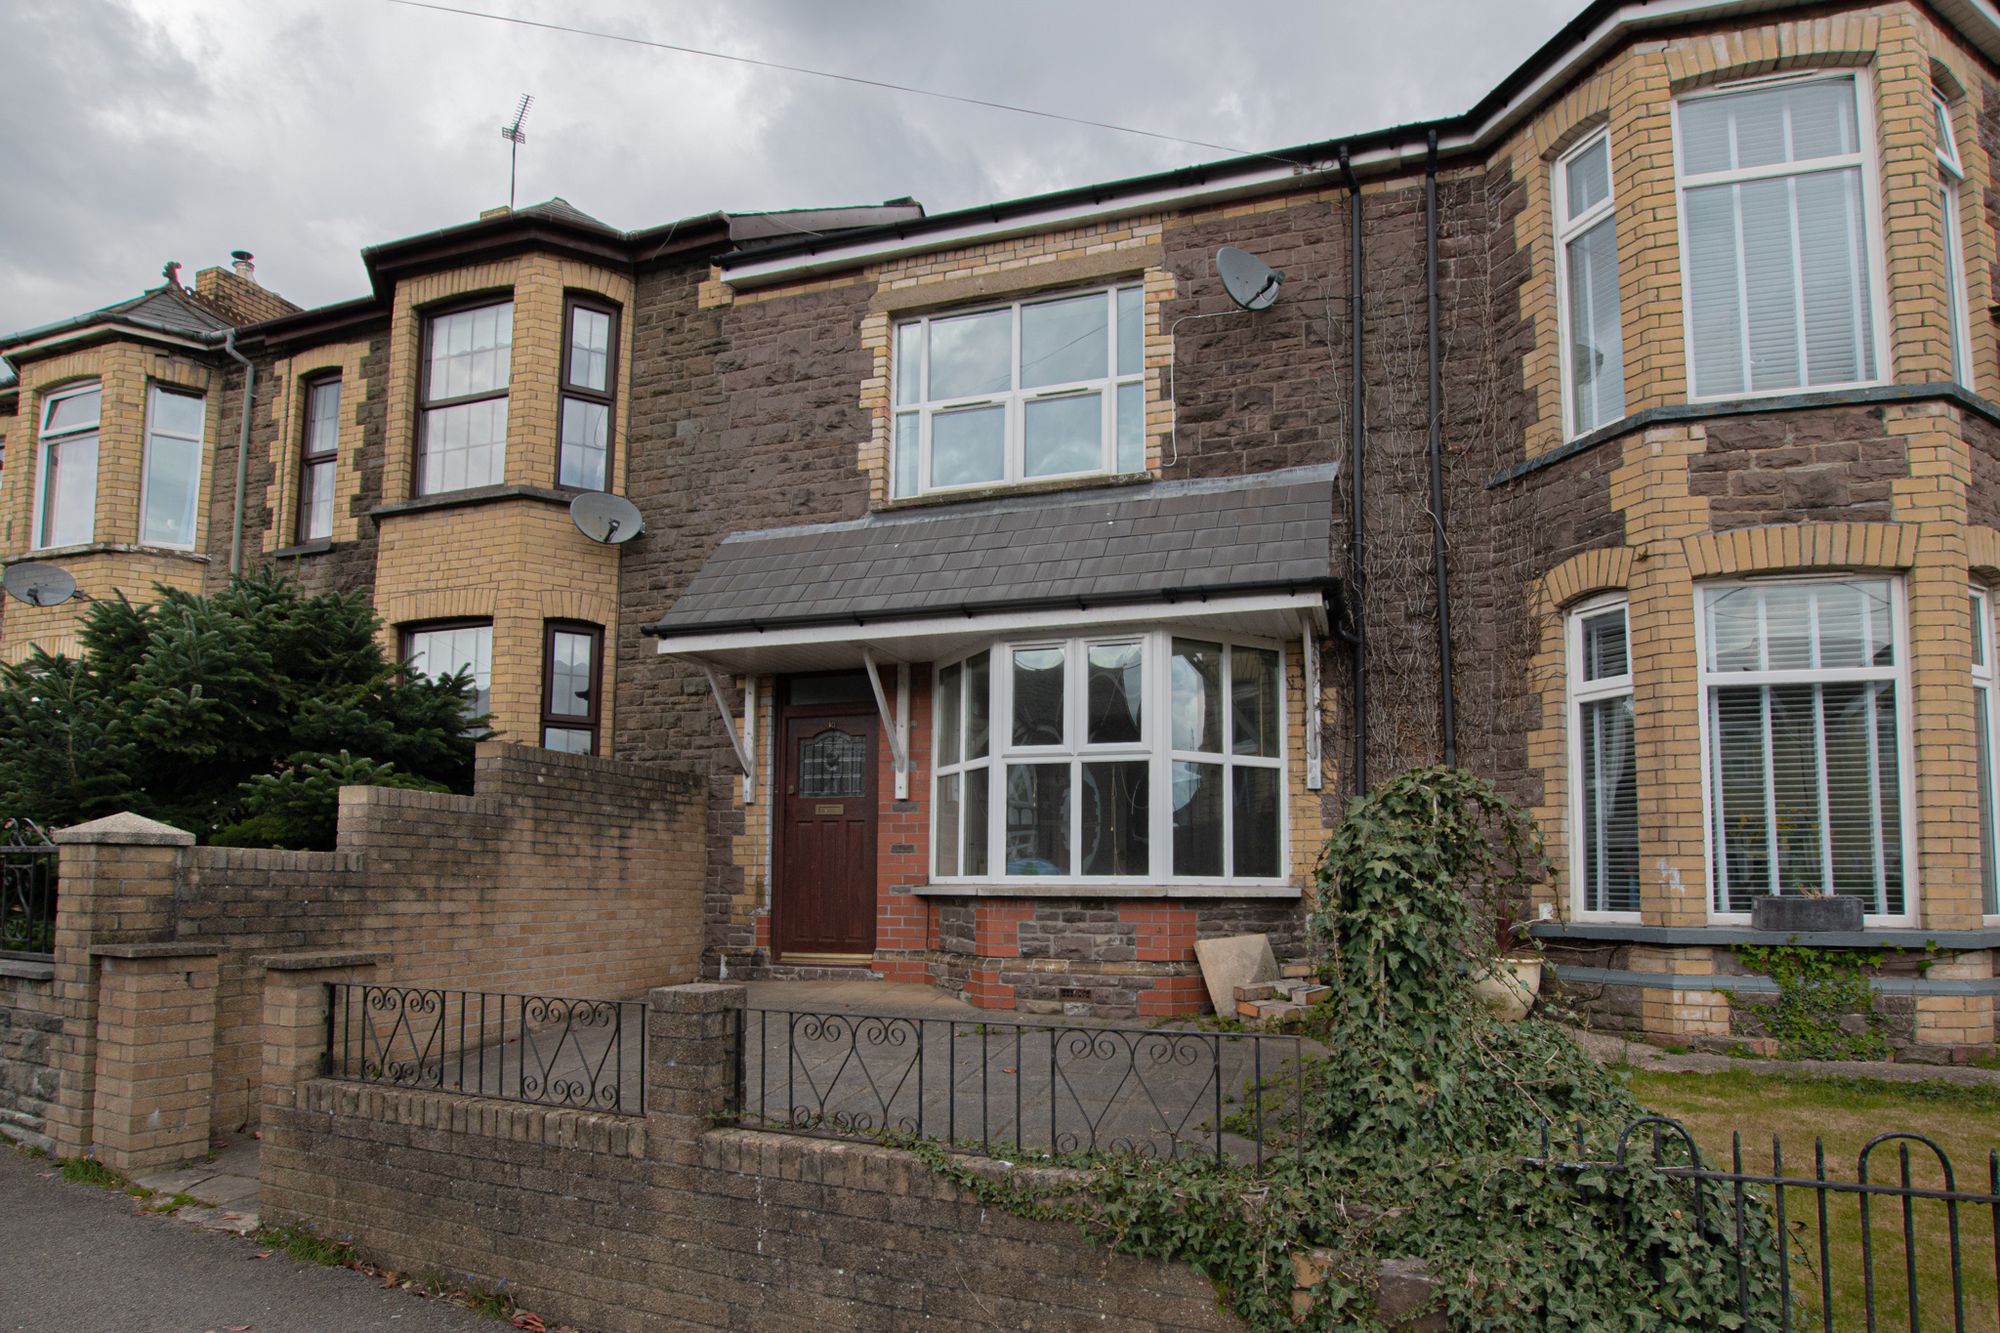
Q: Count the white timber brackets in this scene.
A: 3